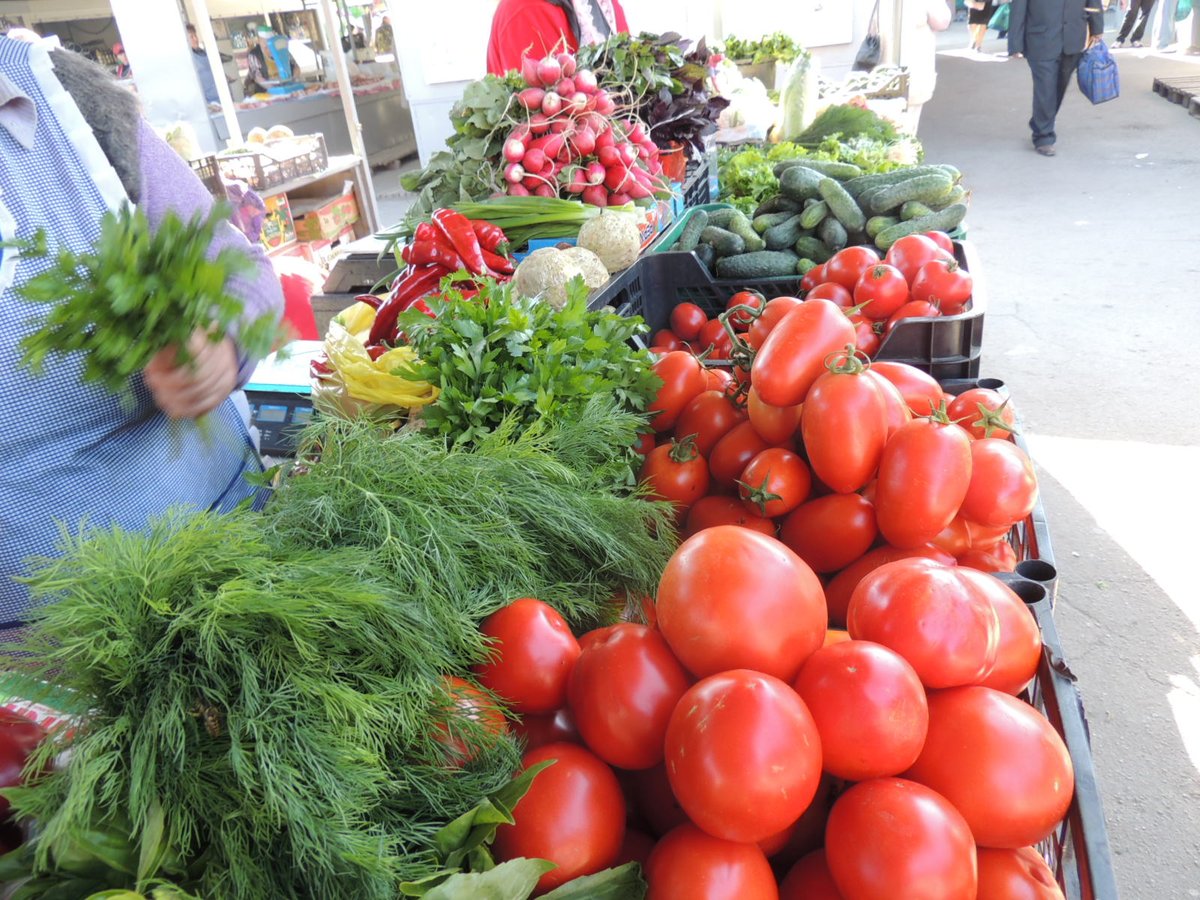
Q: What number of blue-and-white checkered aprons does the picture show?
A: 1